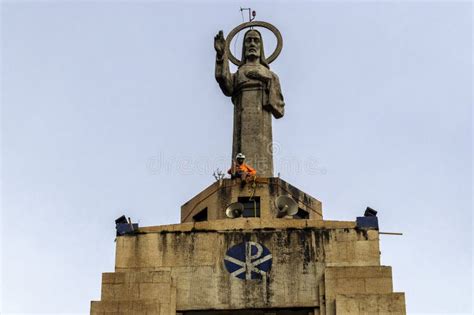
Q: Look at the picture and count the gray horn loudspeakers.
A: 2